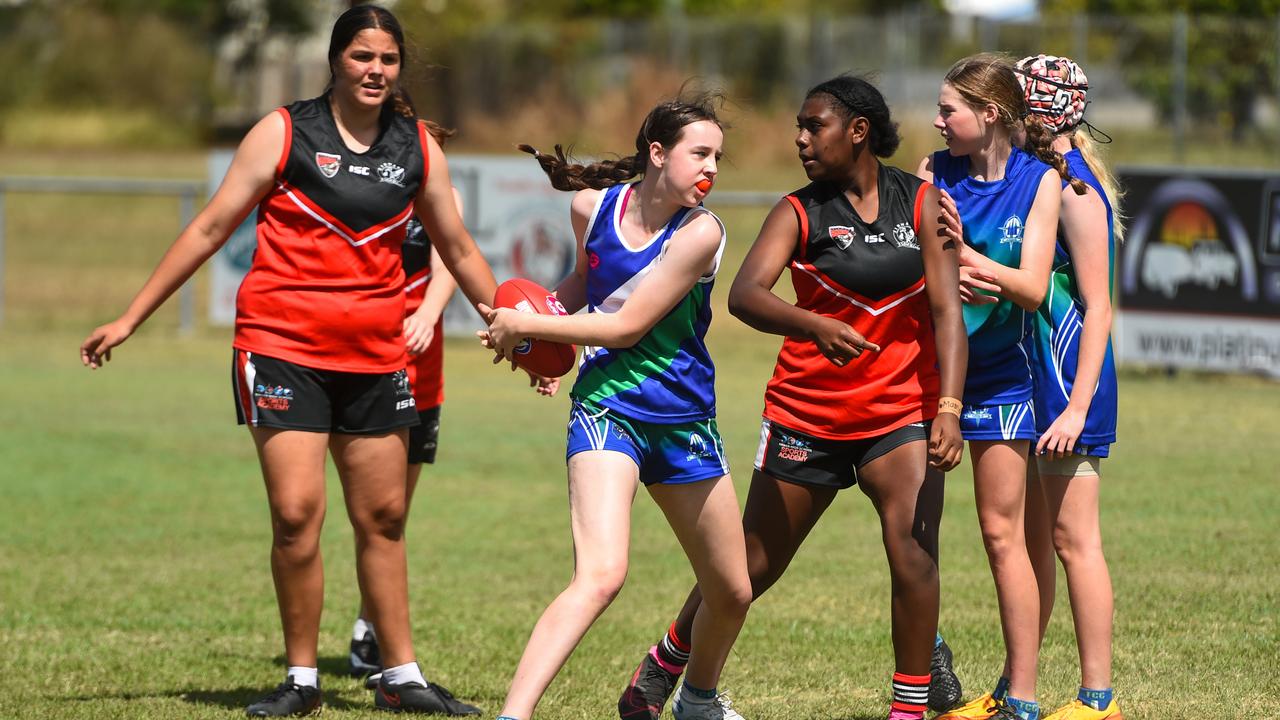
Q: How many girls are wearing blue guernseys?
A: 3